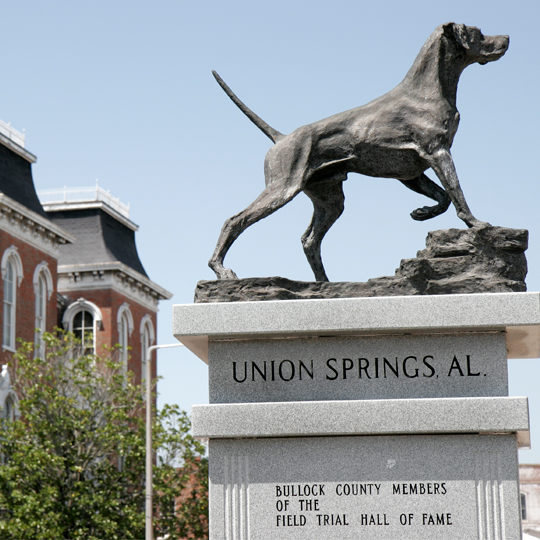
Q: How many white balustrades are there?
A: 2